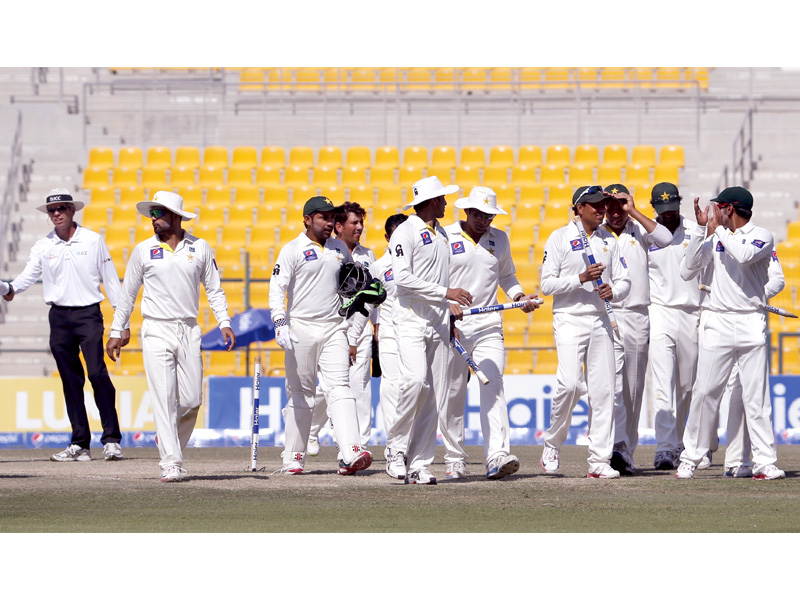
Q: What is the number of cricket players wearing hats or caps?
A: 8